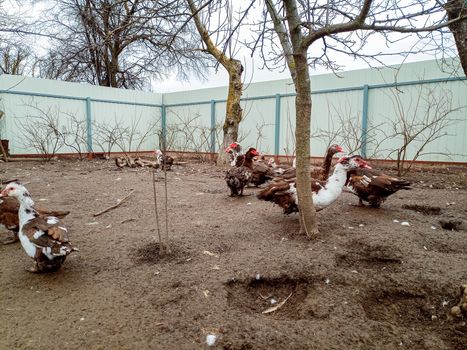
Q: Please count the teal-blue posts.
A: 5